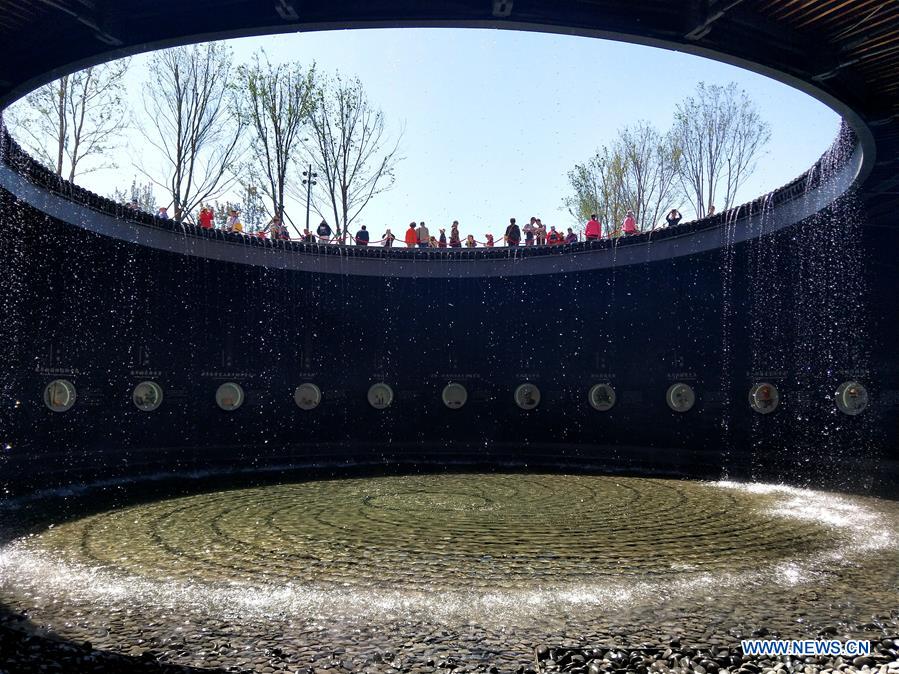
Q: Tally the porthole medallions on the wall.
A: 11